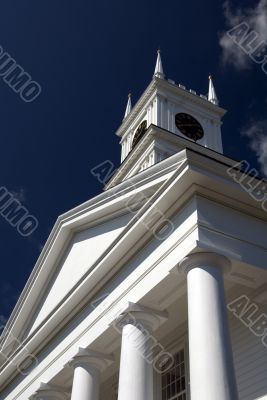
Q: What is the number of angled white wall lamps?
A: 0